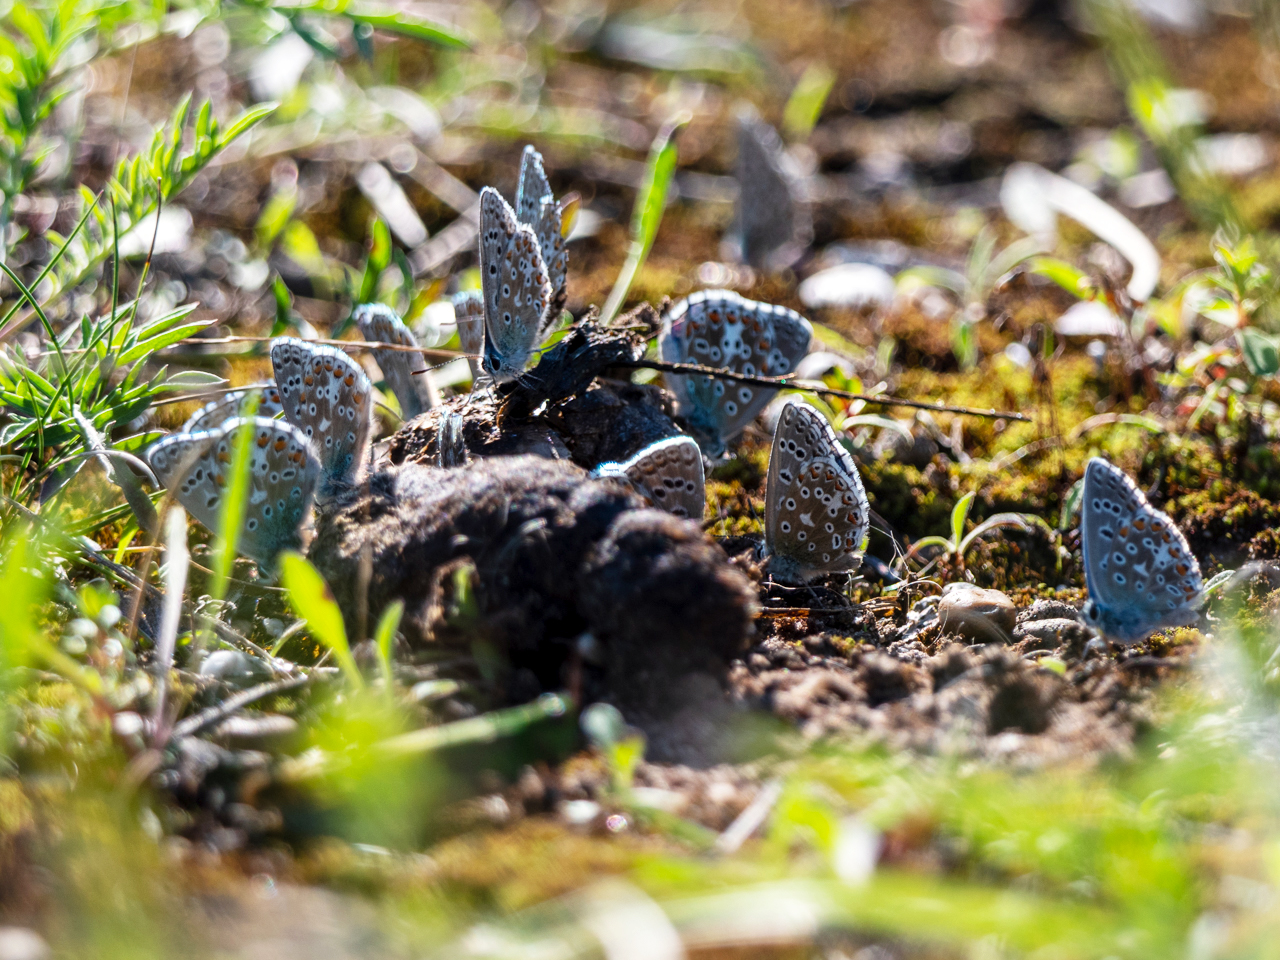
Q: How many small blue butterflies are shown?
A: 12